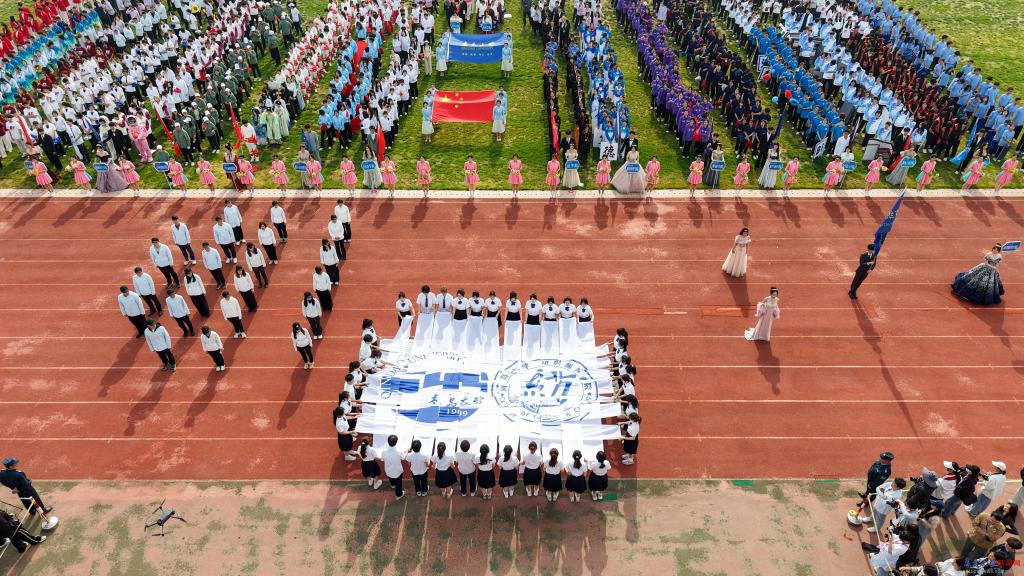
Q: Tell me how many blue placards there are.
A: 14